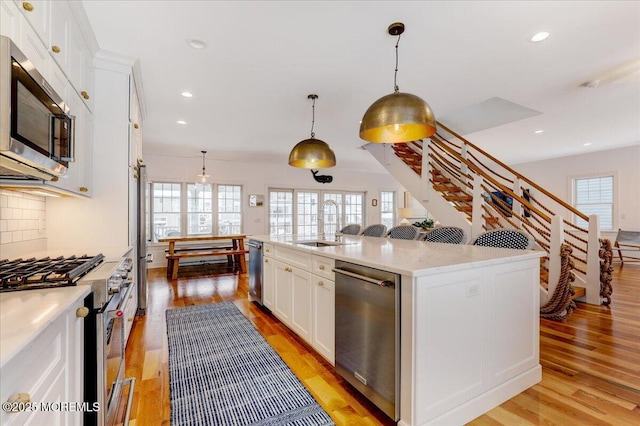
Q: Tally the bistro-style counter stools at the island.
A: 5